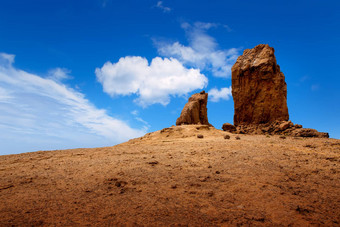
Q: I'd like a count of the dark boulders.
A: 2